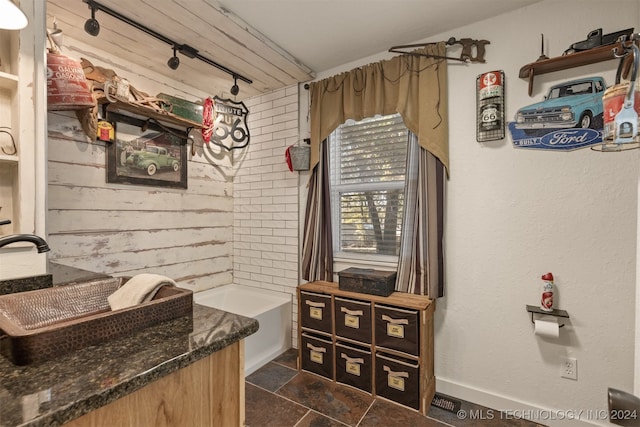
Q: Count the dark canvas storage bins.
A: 6